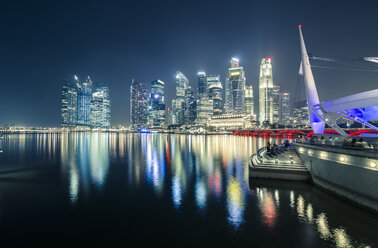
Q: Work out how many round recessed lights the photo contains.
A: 5